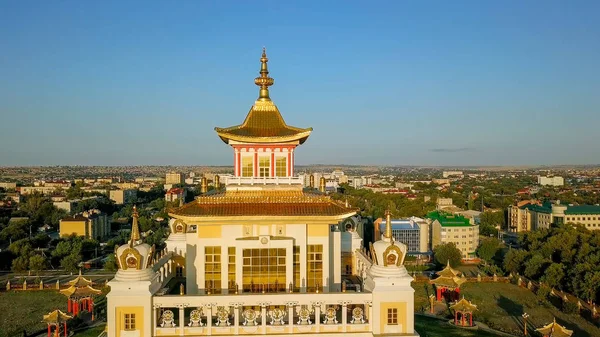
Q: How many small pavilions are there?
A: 5